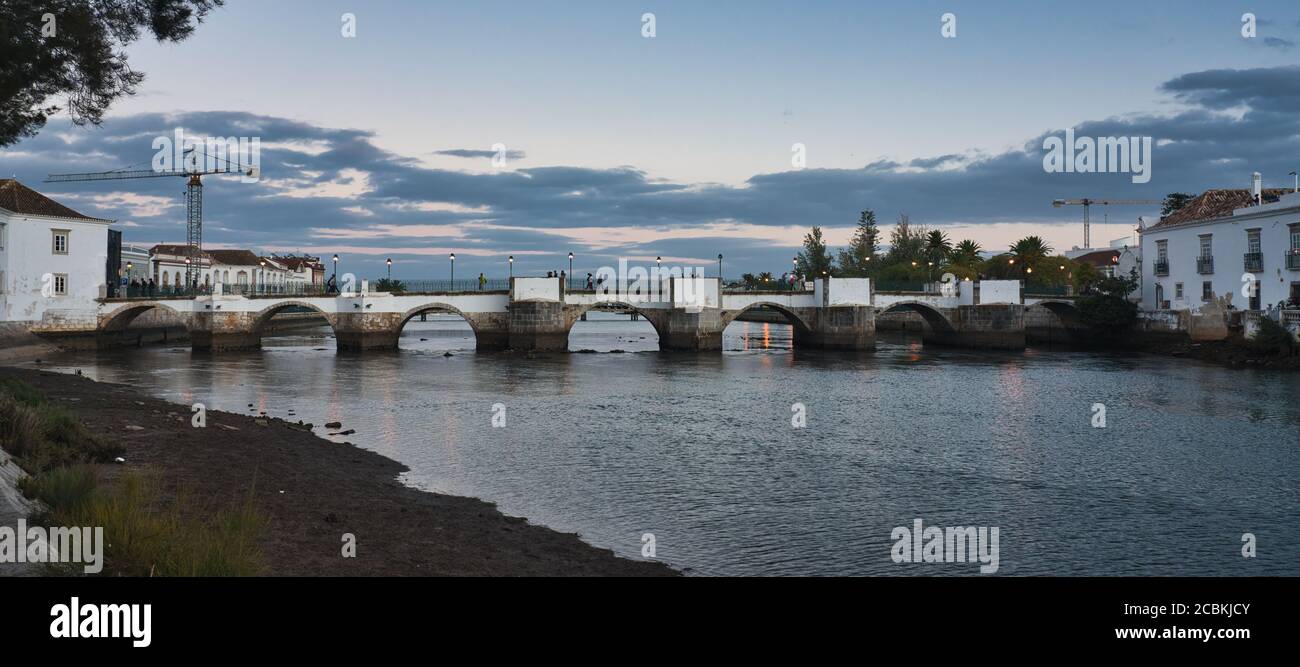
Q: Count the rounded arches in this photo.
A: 7